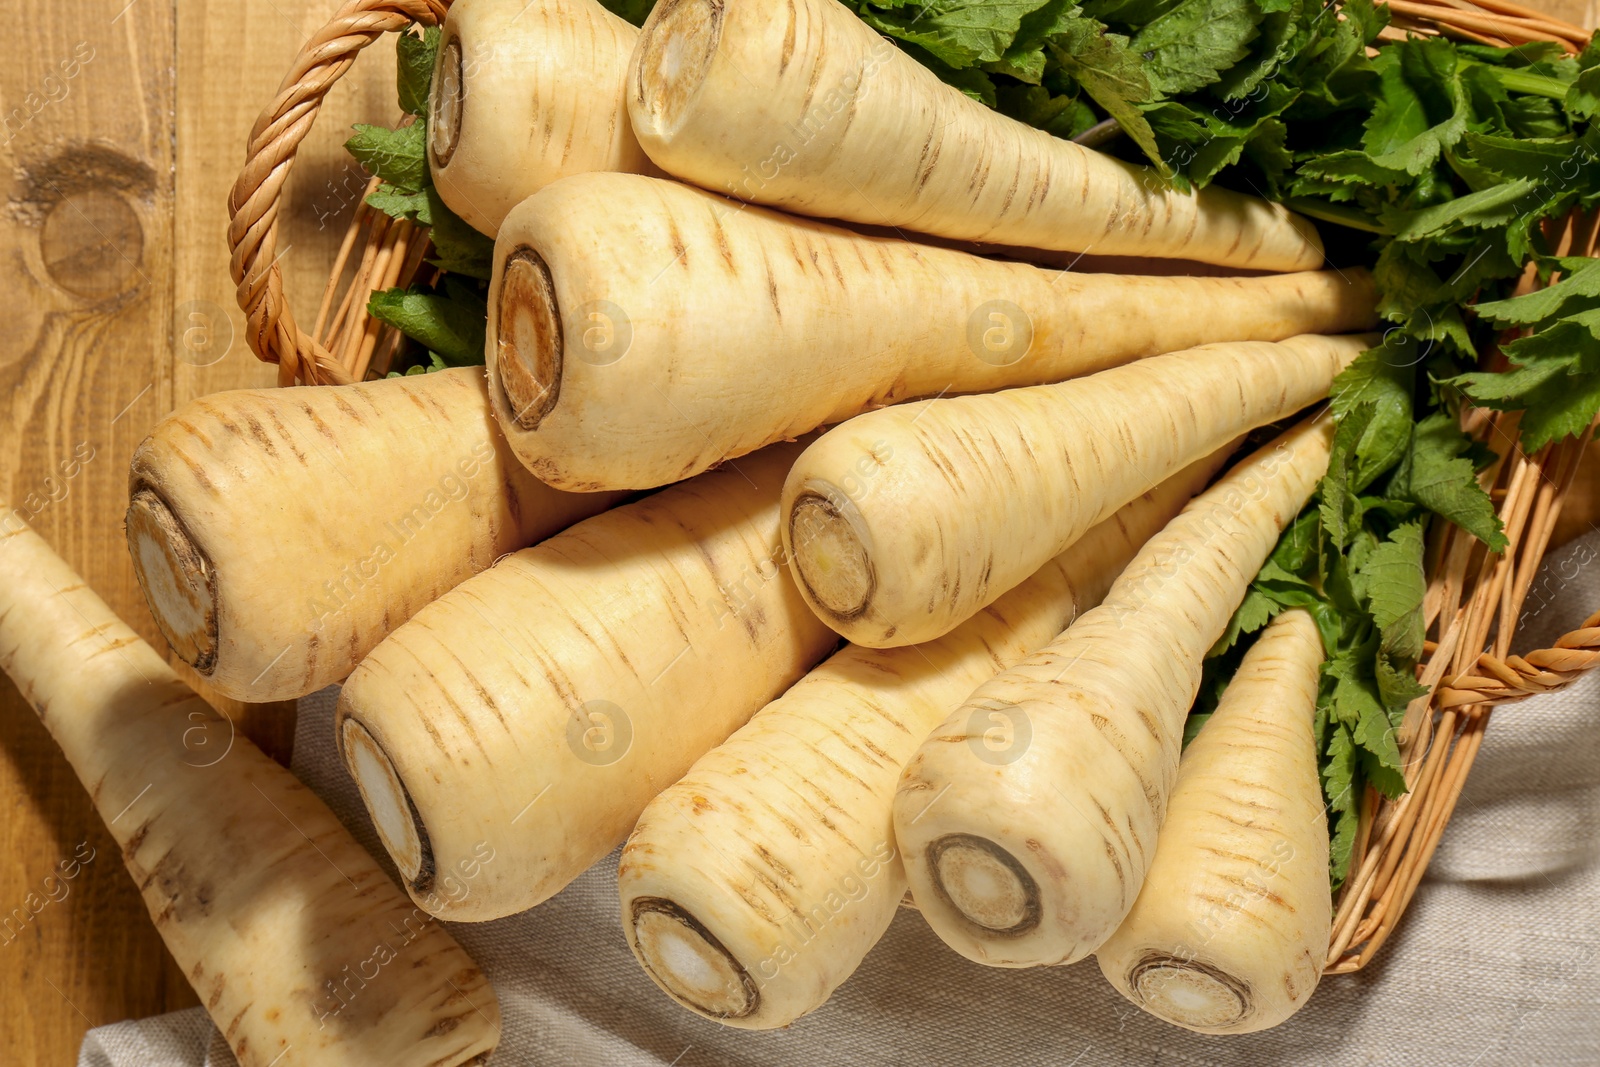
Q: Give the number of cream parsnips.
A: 10